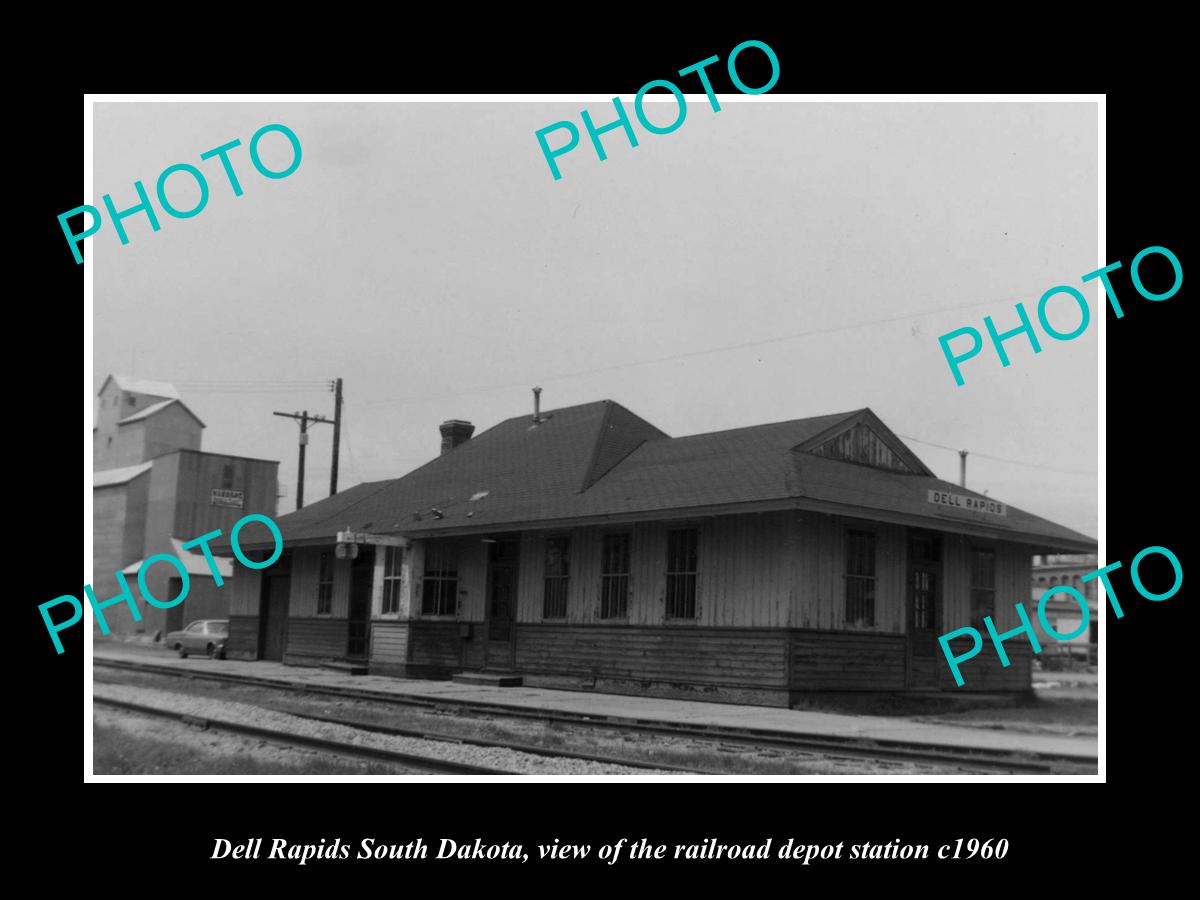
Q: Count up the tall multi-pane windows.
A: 8